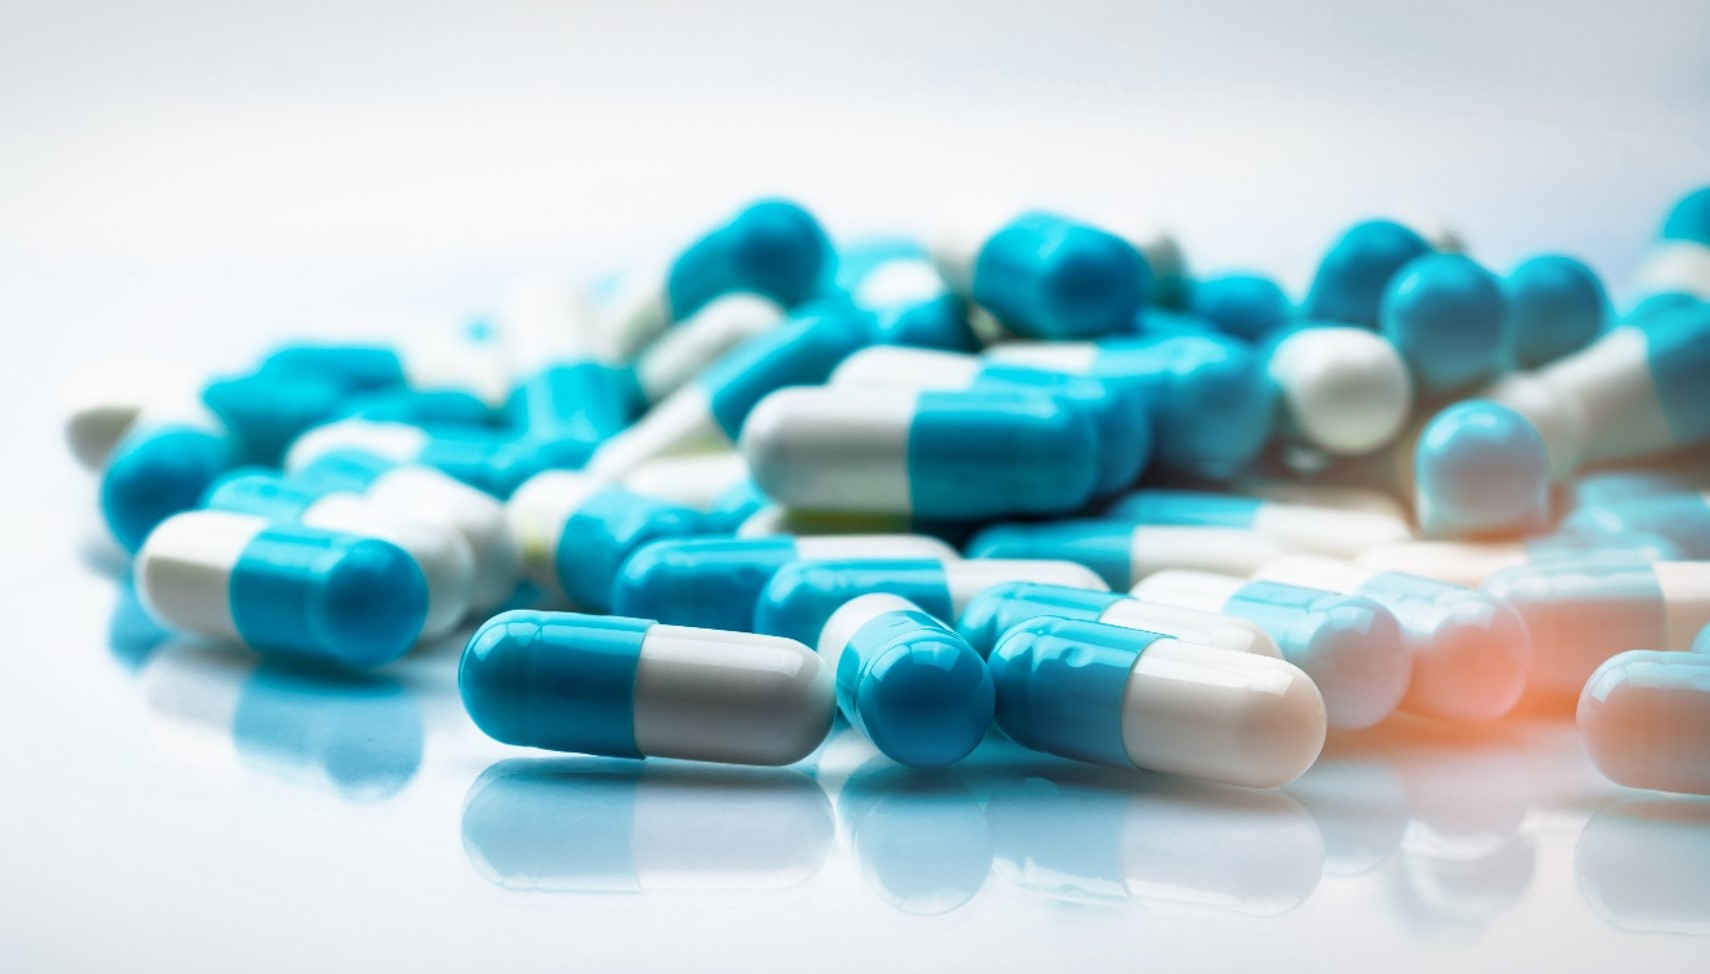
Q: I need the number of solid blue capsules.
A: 0